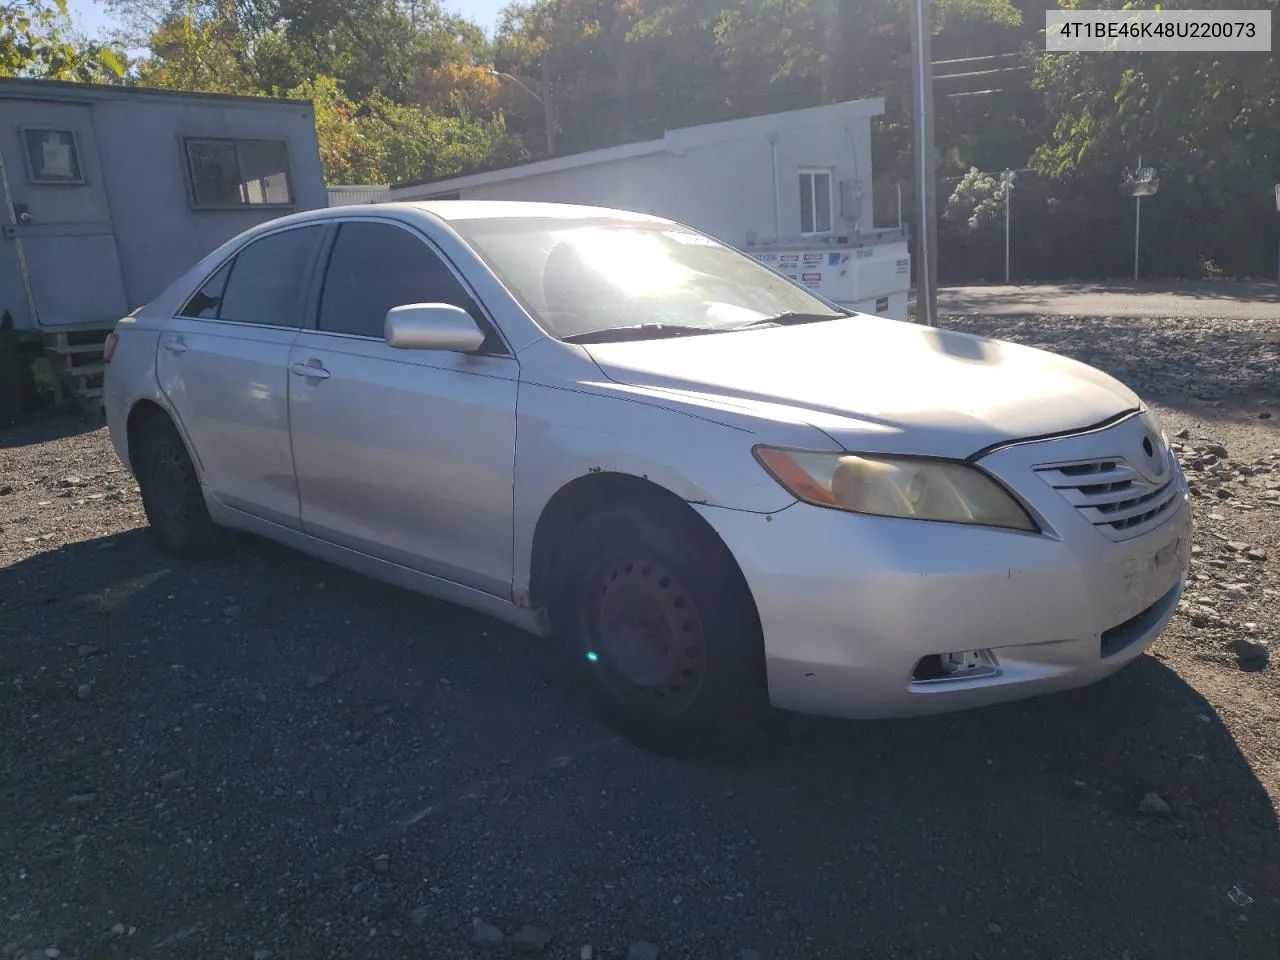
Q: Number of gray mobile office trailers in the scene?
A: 1